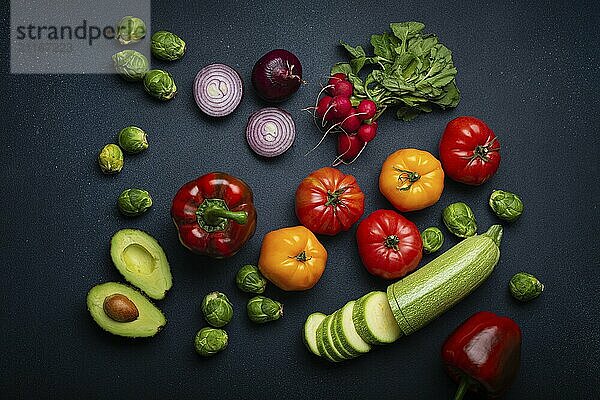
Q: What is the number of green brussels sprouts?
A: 15